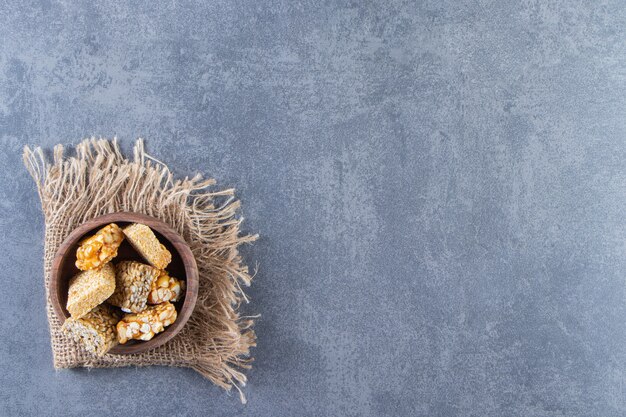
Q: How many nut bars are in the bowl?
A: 7